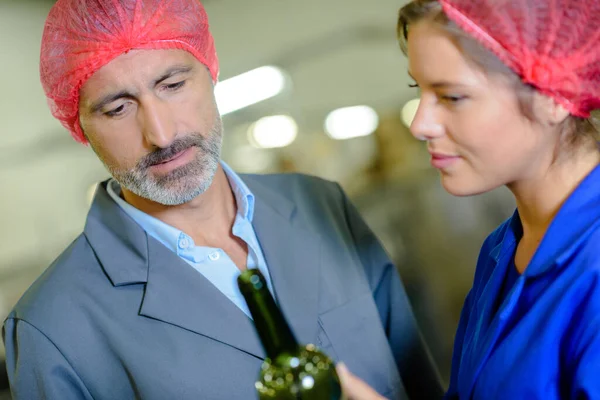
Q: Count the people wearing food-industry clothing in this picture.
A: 2